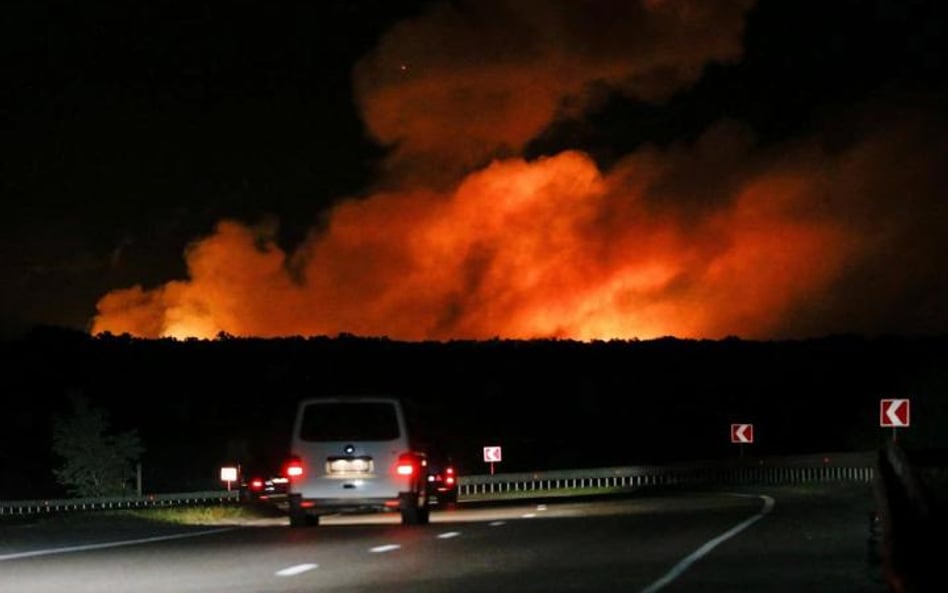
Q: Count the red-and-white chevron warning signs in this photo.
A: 3